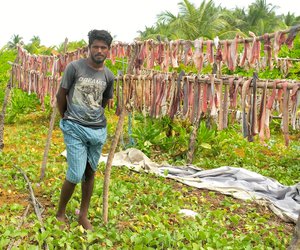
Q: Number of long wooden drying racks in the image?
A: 2